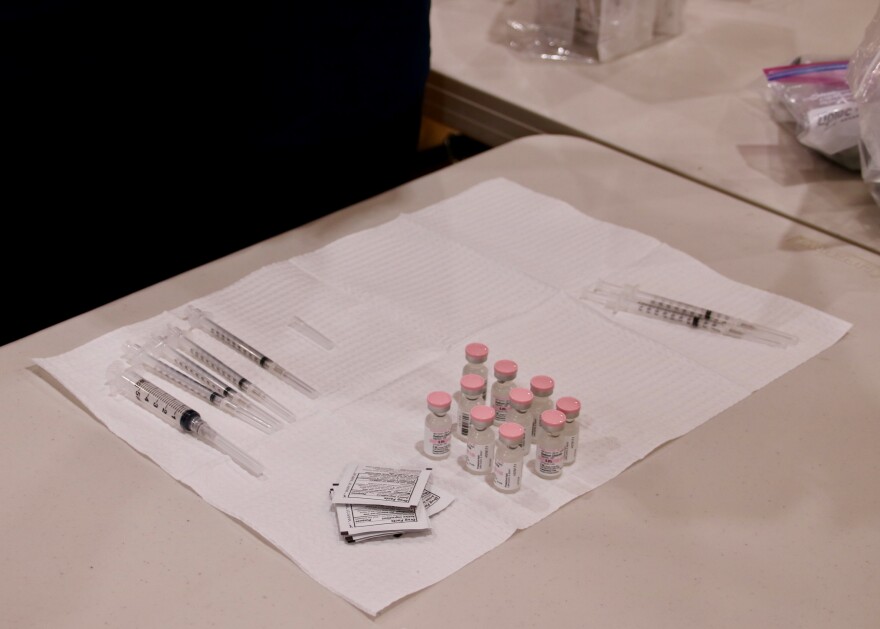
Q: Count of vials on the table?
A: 10